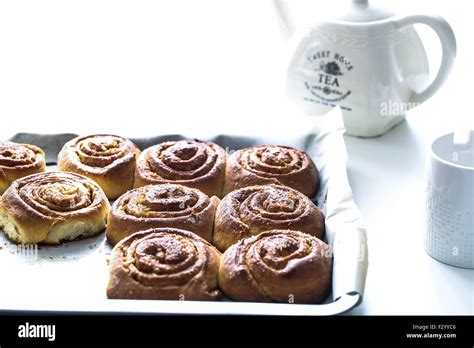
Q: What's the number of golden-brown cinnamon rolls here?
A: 9